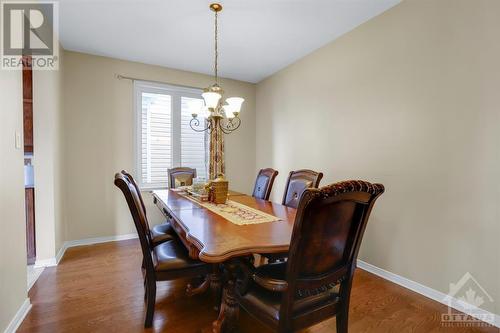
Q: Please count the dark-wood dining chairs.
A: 6